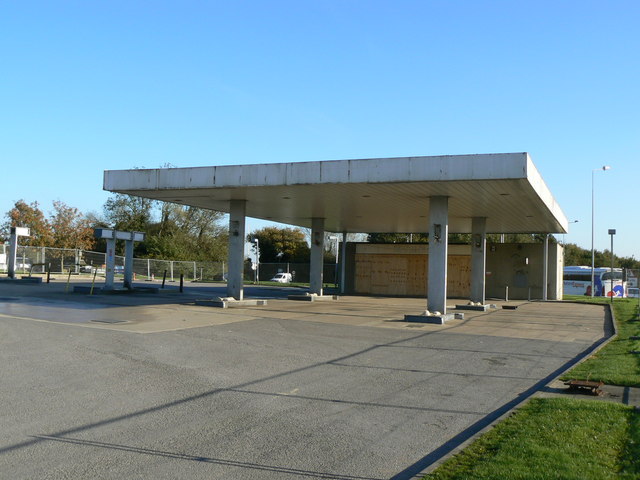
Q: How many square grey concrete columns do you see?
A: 4